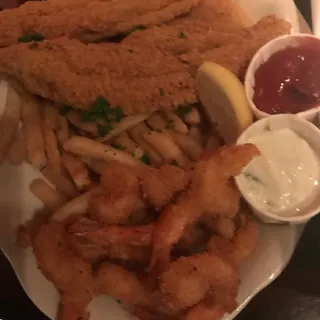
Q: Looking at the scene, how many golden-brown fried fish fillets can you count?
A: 2